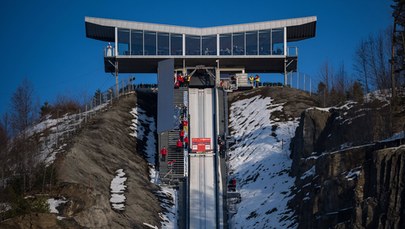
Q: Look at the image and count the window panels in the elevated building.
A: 12